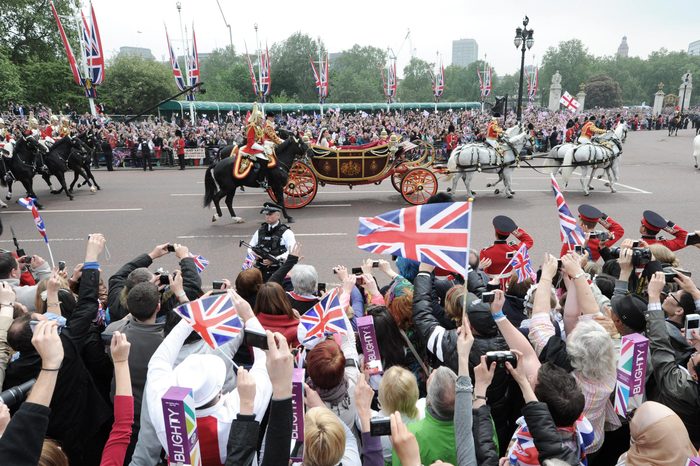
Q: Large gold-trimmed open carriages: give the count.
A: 1